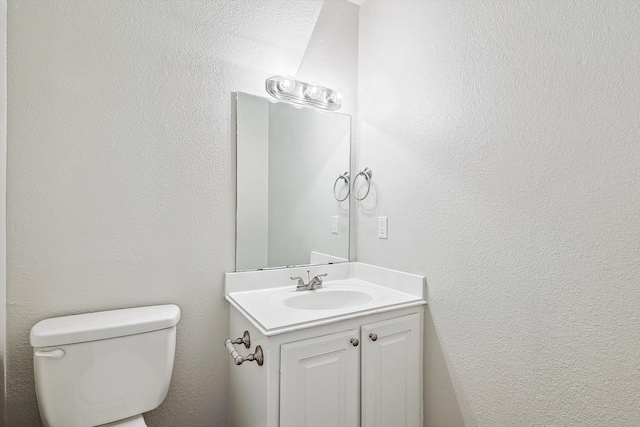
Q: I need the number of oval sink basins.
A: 1